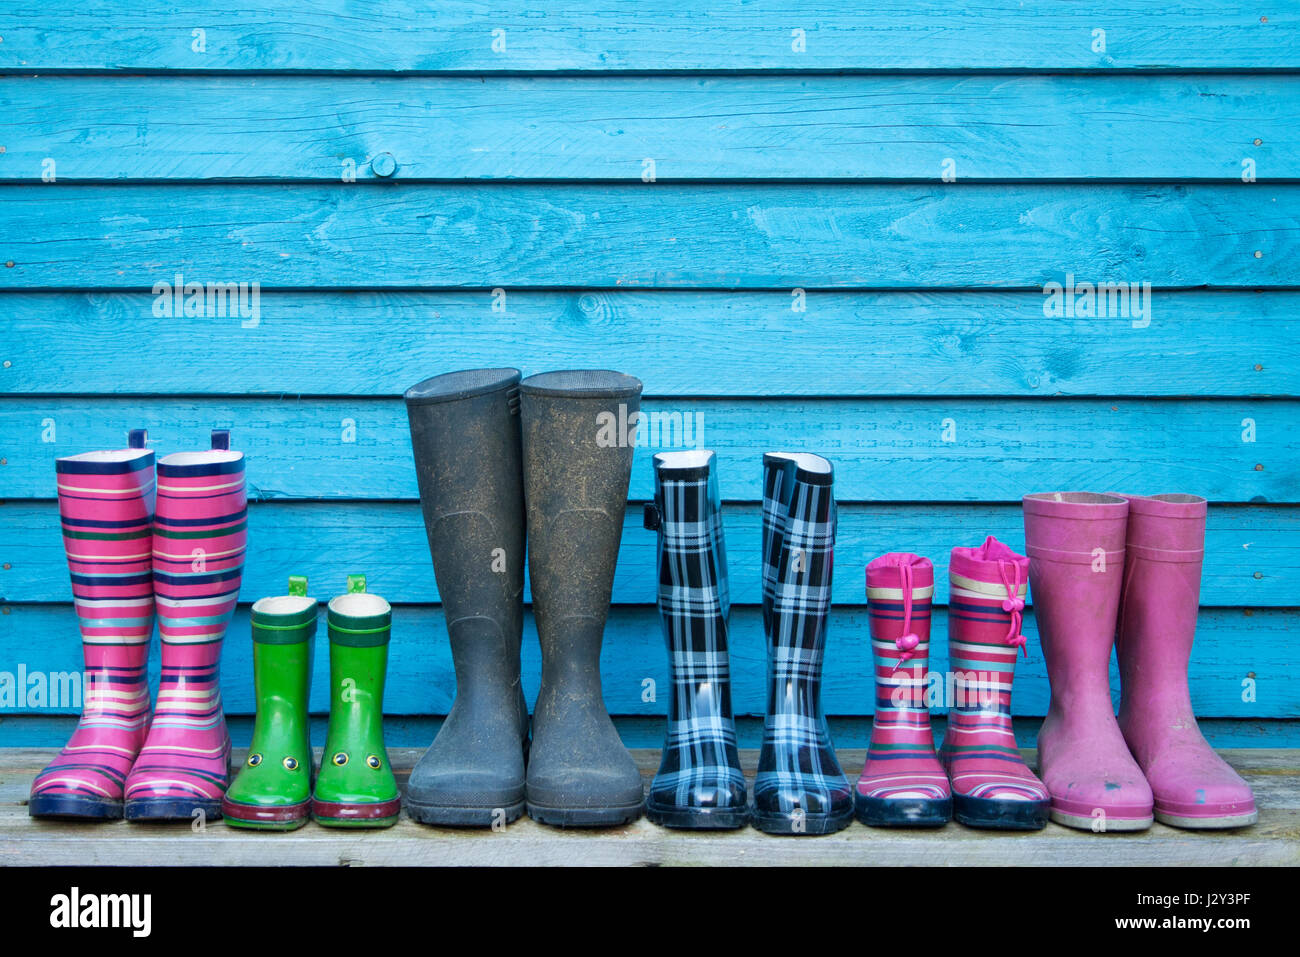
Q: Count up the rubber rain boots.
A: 12